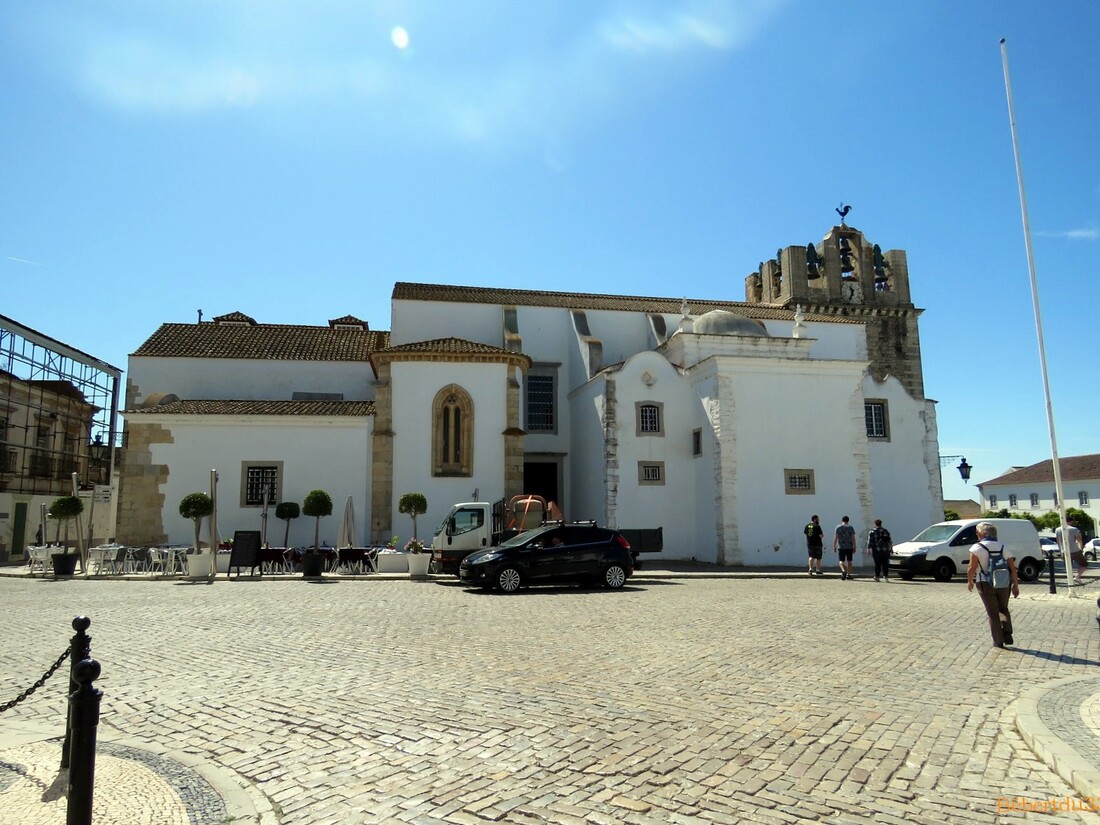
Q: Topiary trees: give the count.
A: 5